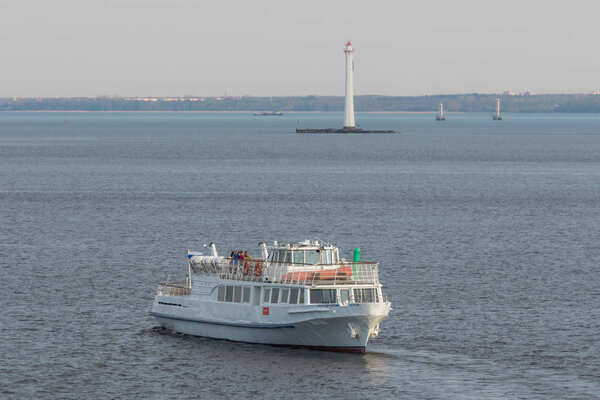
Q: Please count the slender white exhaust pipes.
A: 2